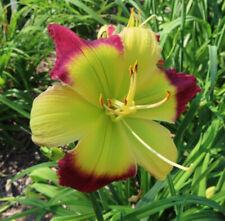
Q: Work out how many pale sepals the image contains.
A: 3